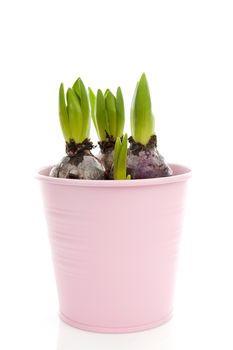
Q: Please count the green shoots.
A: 4